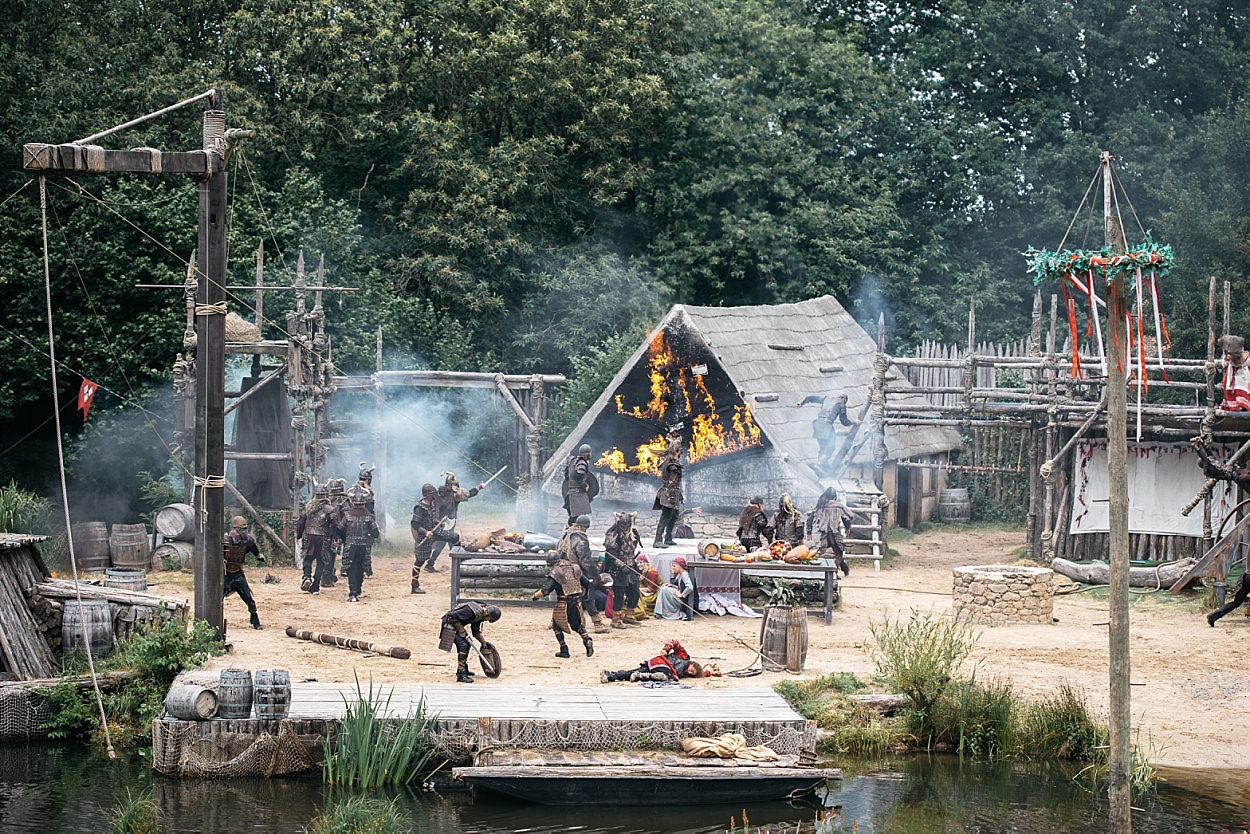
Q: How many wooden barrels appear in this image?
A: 12